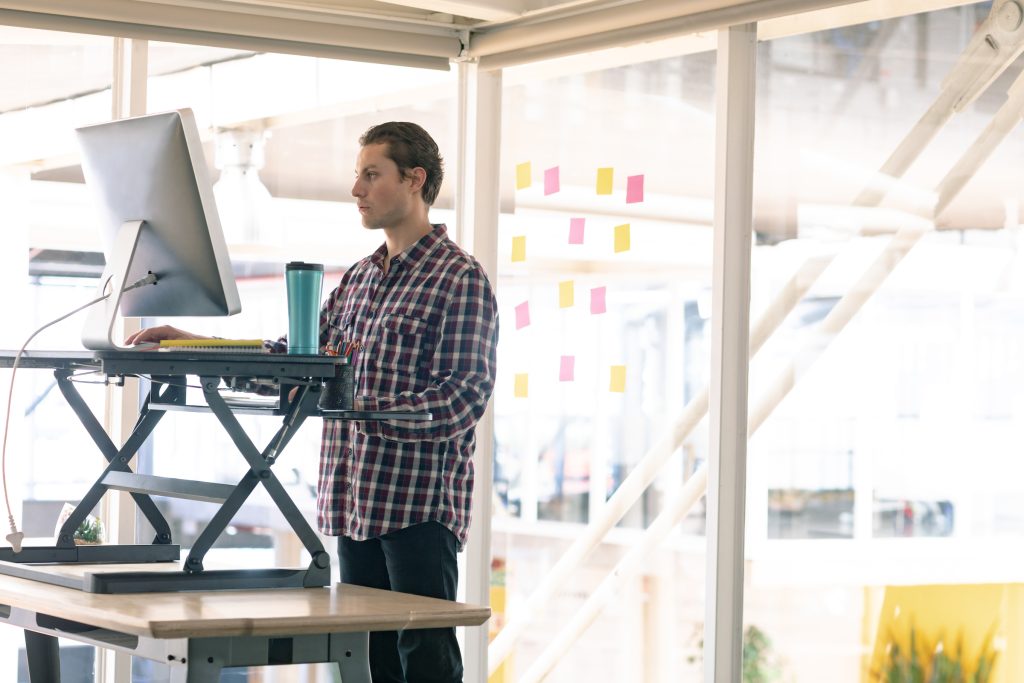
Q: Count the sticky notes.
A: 13